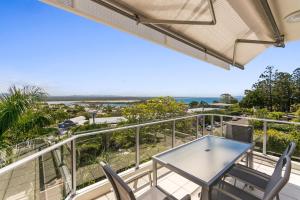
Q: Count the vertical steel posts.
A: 8